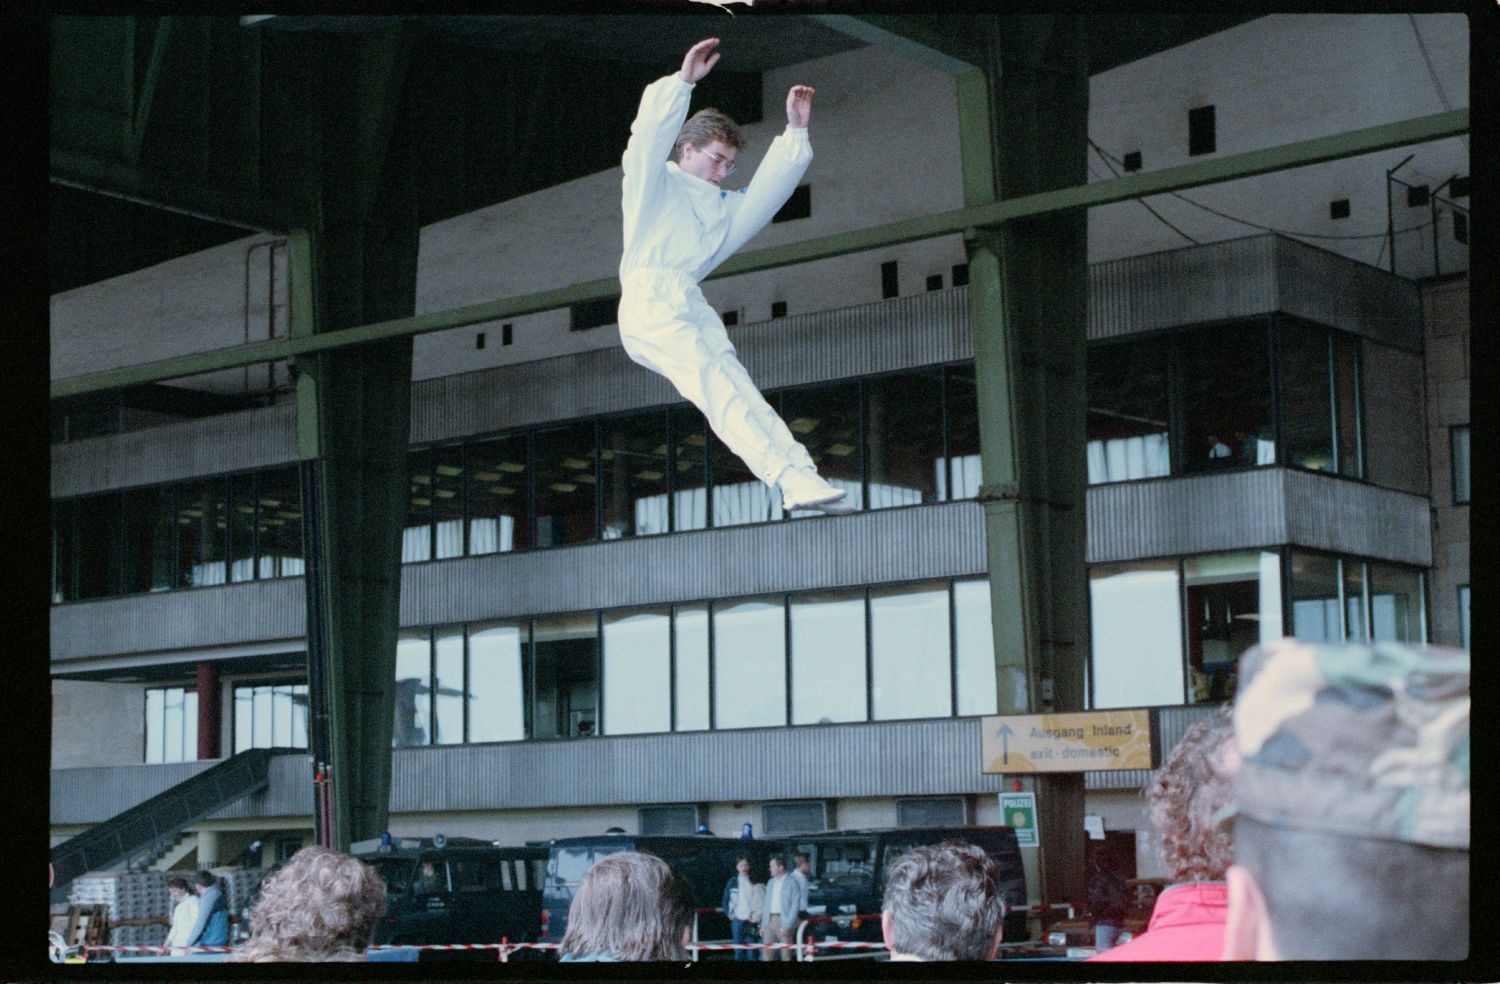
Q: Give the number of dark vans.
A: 3